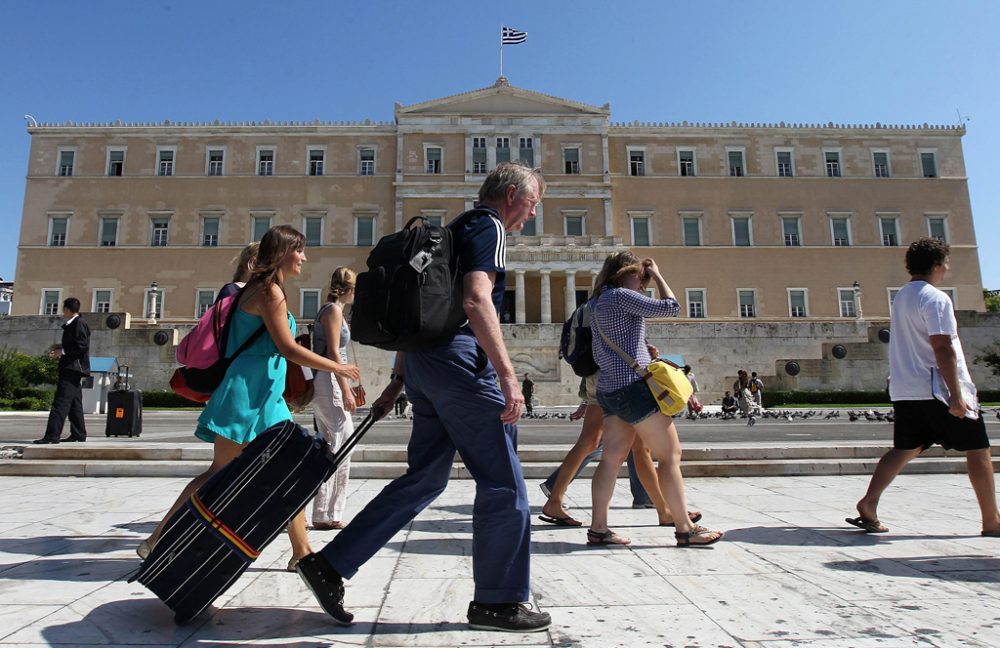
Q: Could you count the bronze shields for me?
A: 5